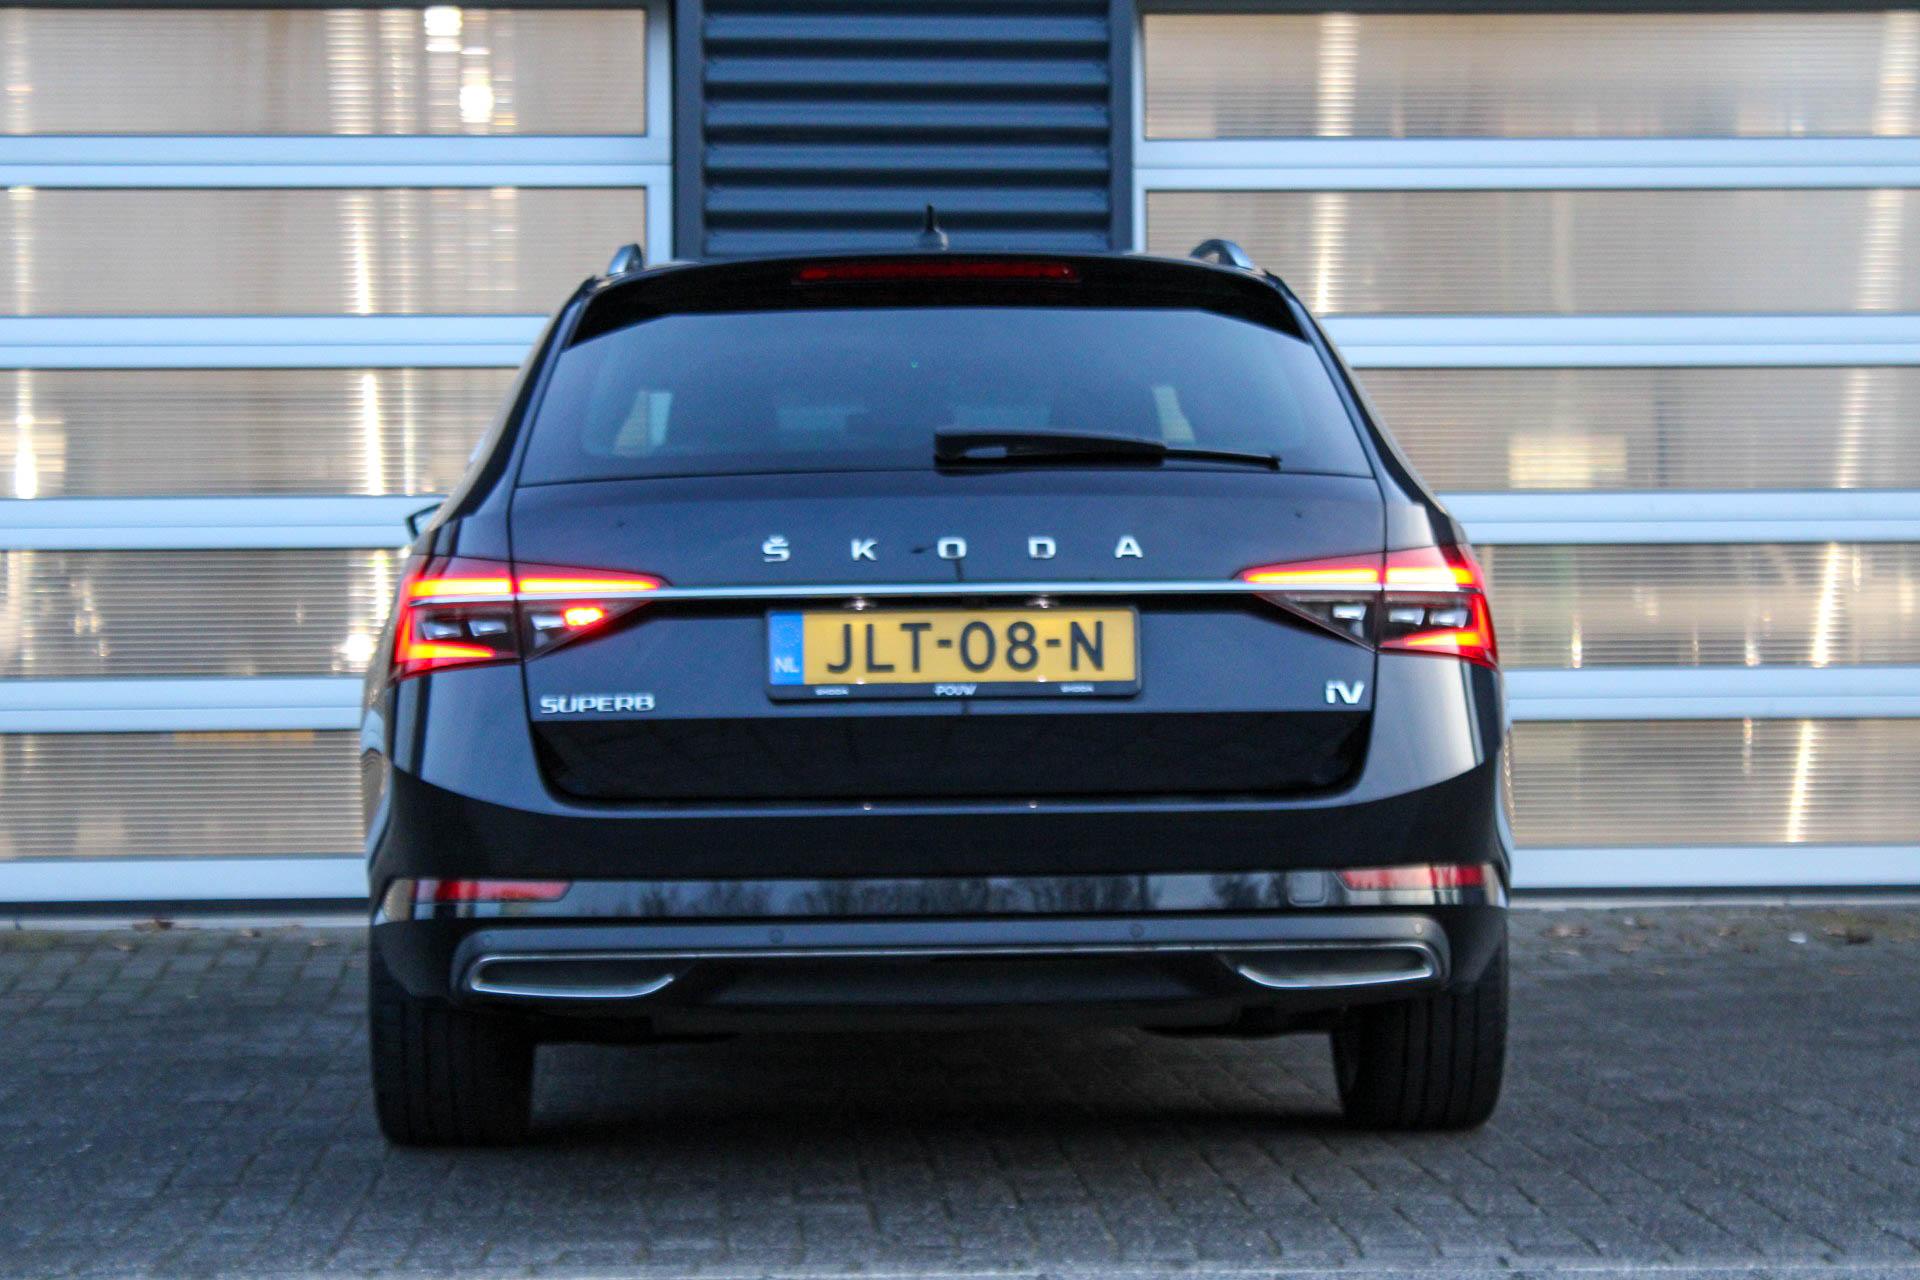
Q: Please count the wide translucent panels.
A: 10